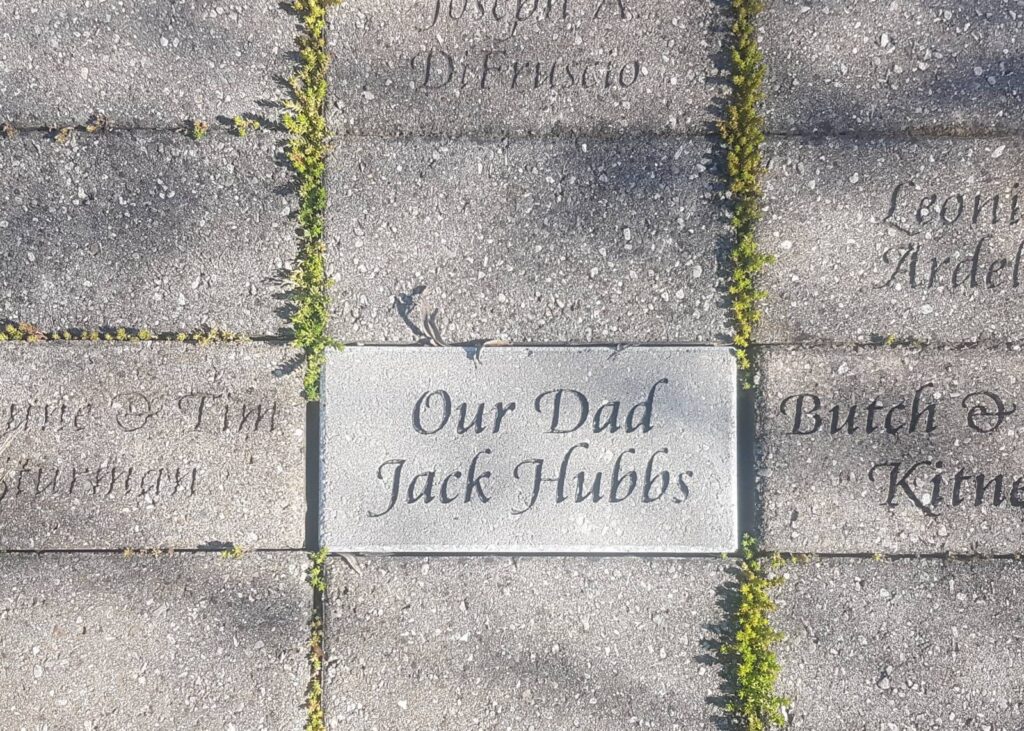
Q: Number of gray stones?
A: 12